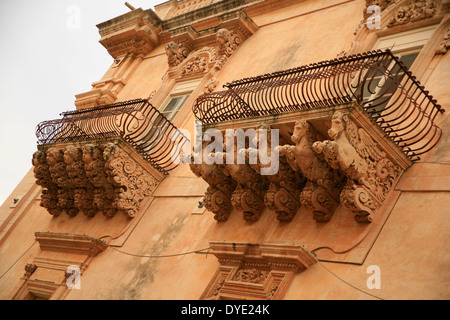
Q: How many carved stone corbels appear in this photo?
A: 10